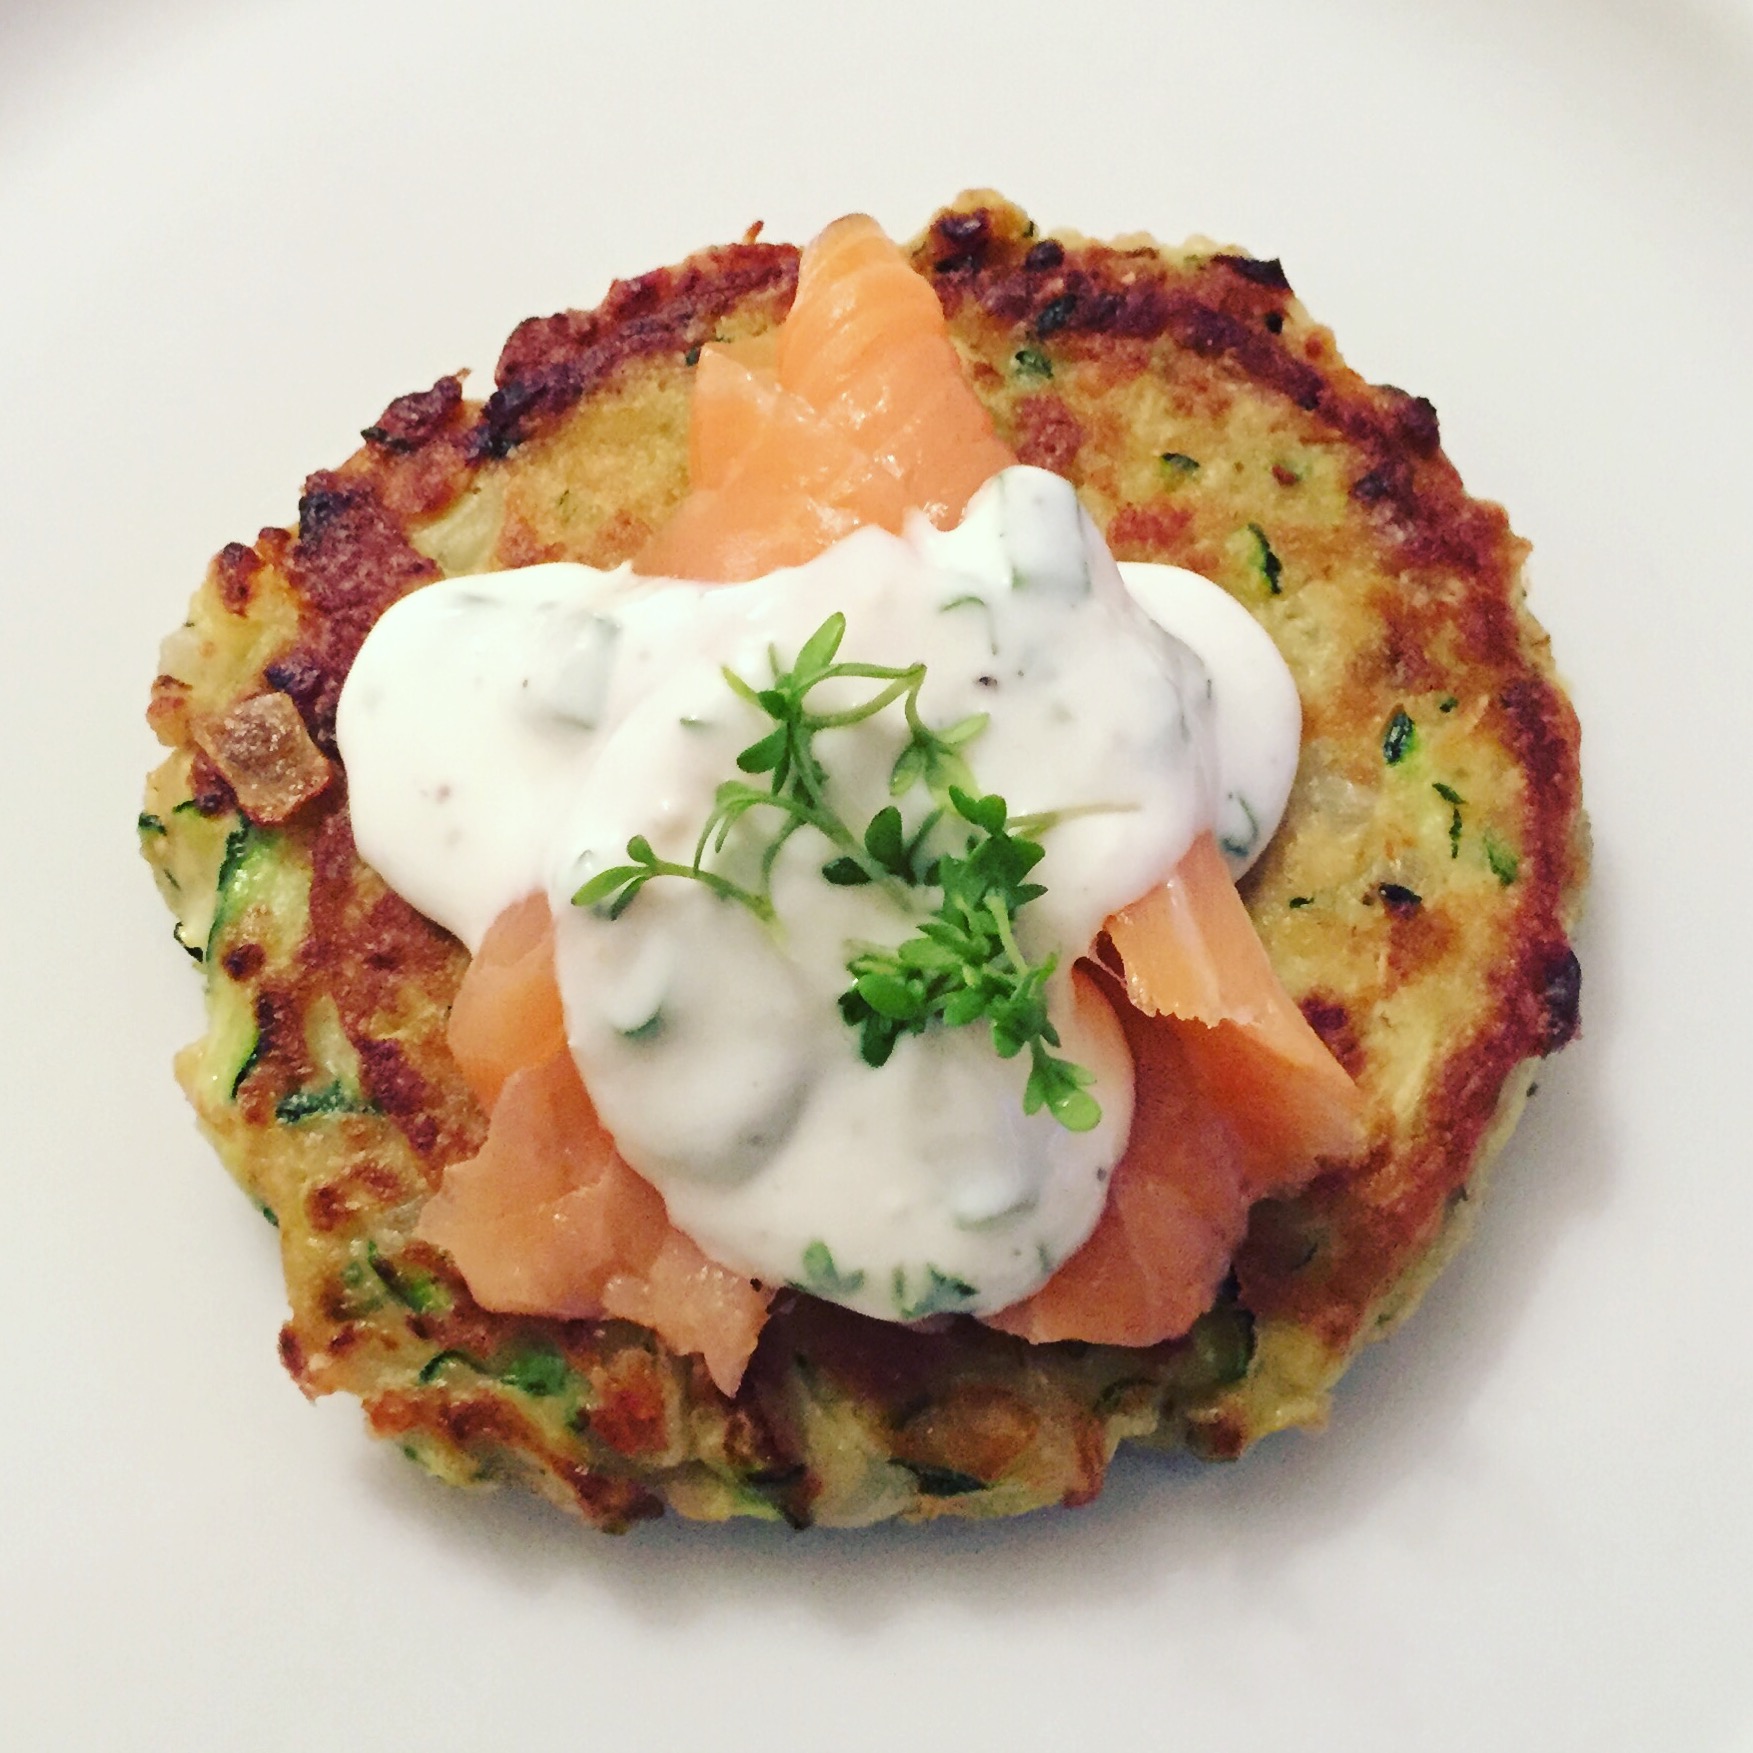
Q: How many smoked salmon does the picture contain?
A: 3